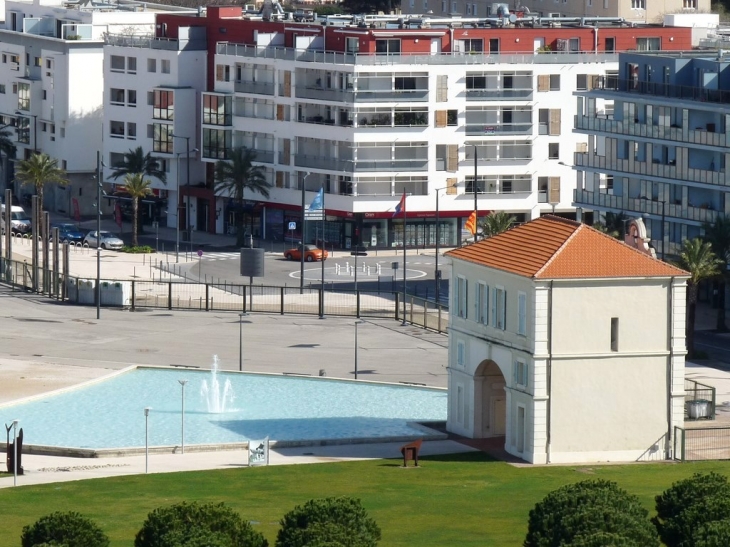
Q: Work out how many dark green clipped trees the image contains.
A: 5